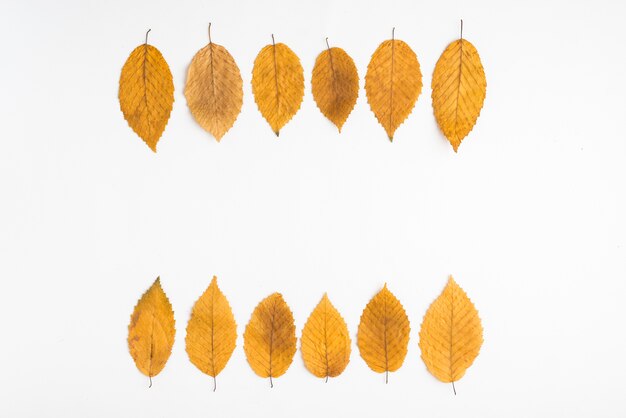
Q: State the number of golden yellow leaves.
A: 12